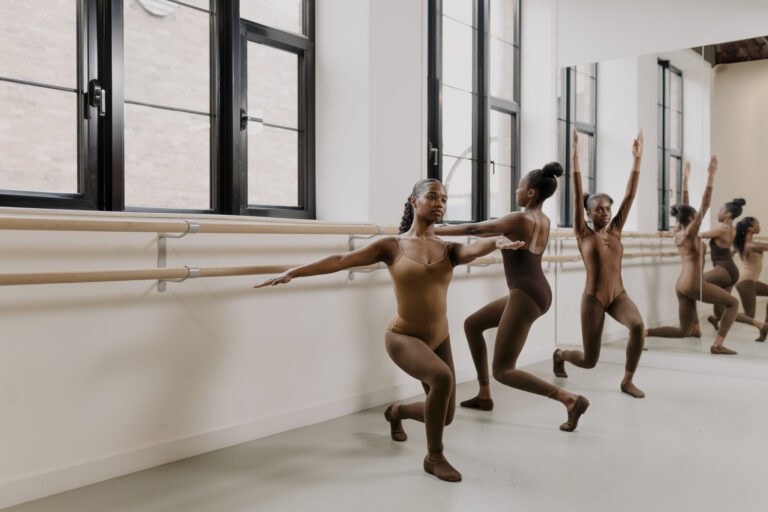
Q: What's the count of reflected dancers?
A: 3